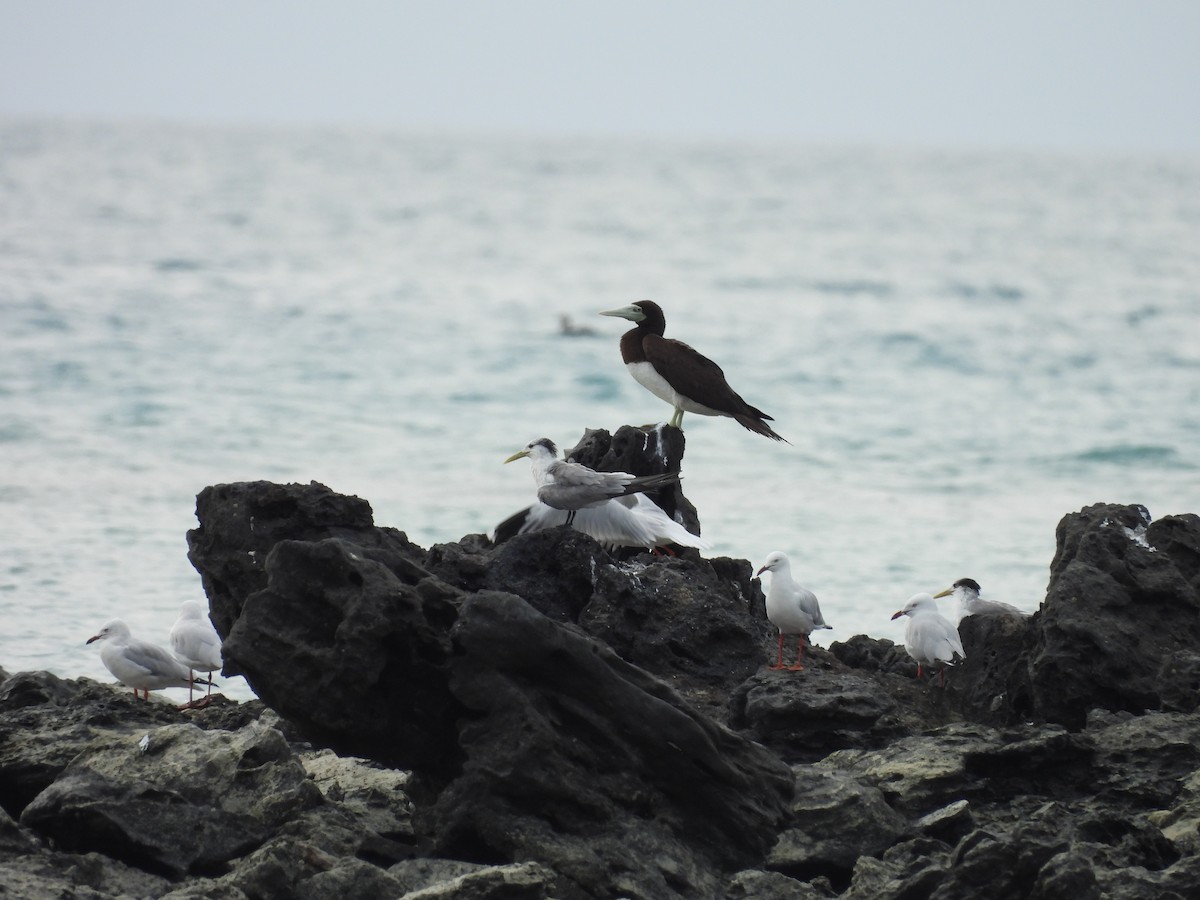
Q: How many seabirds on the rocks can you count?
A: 8